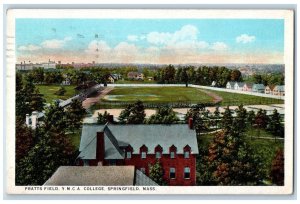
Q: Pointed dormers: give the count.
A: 5